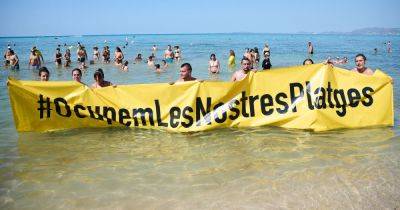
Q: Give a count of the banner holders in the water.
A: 7